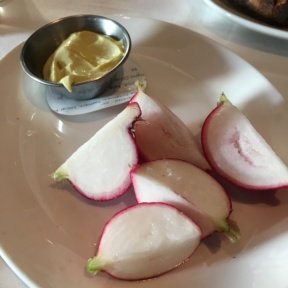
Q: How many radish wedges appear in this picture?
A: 5